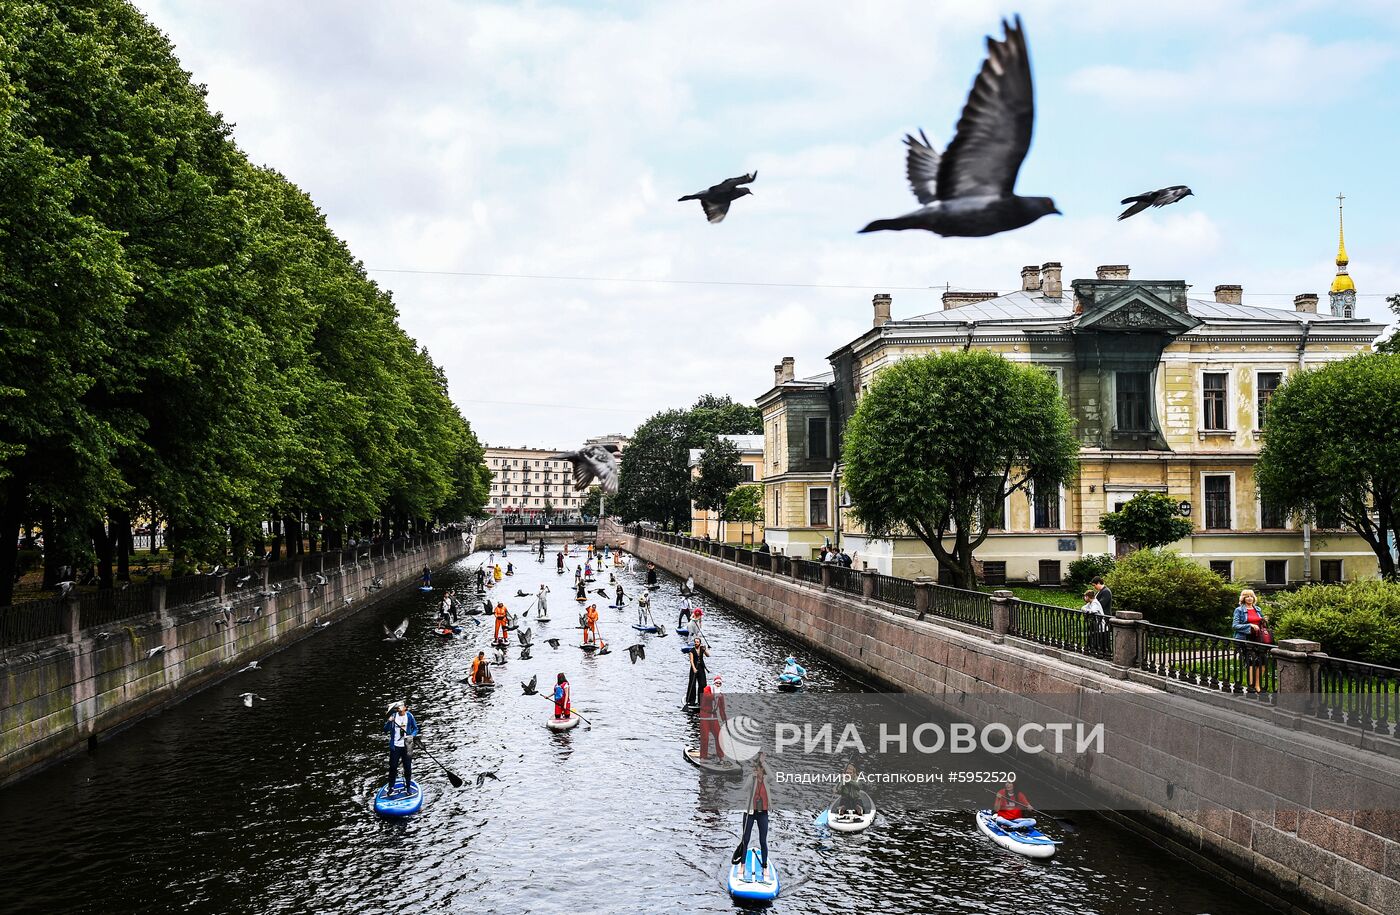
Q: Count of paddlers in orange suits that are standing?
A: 2